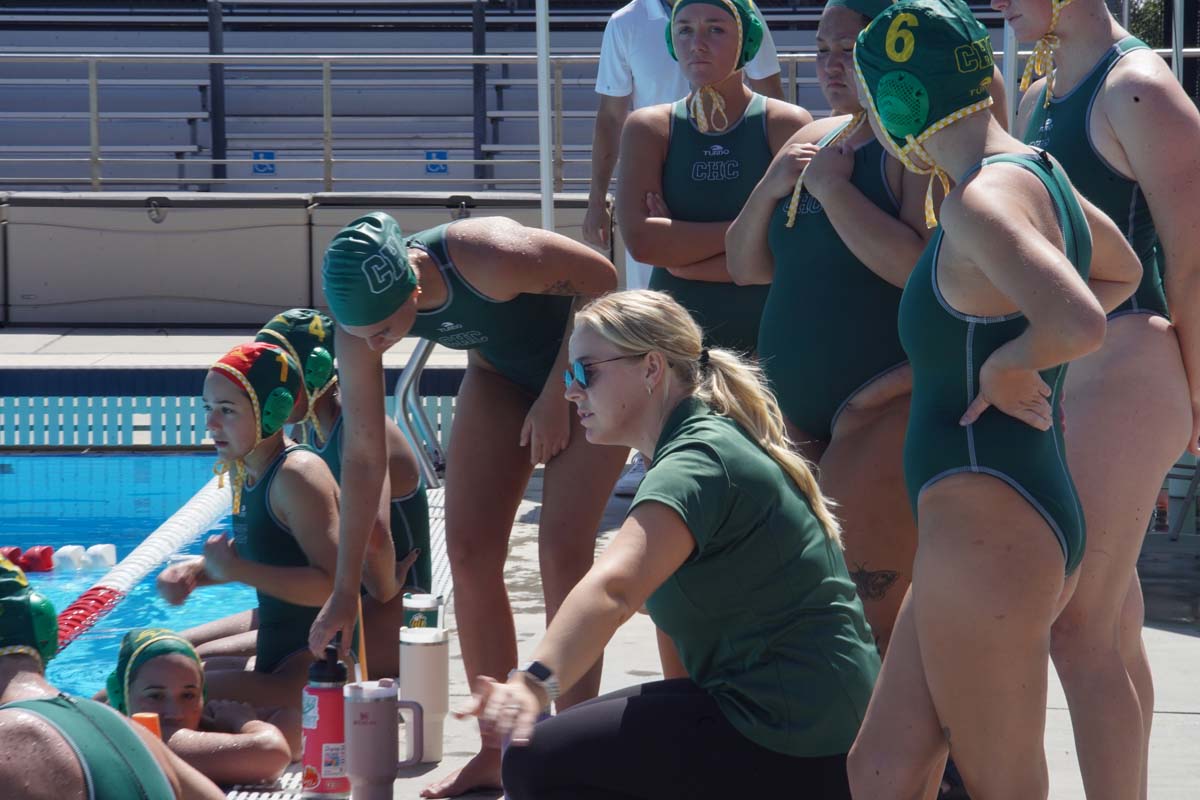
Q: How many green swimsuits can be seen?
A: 8